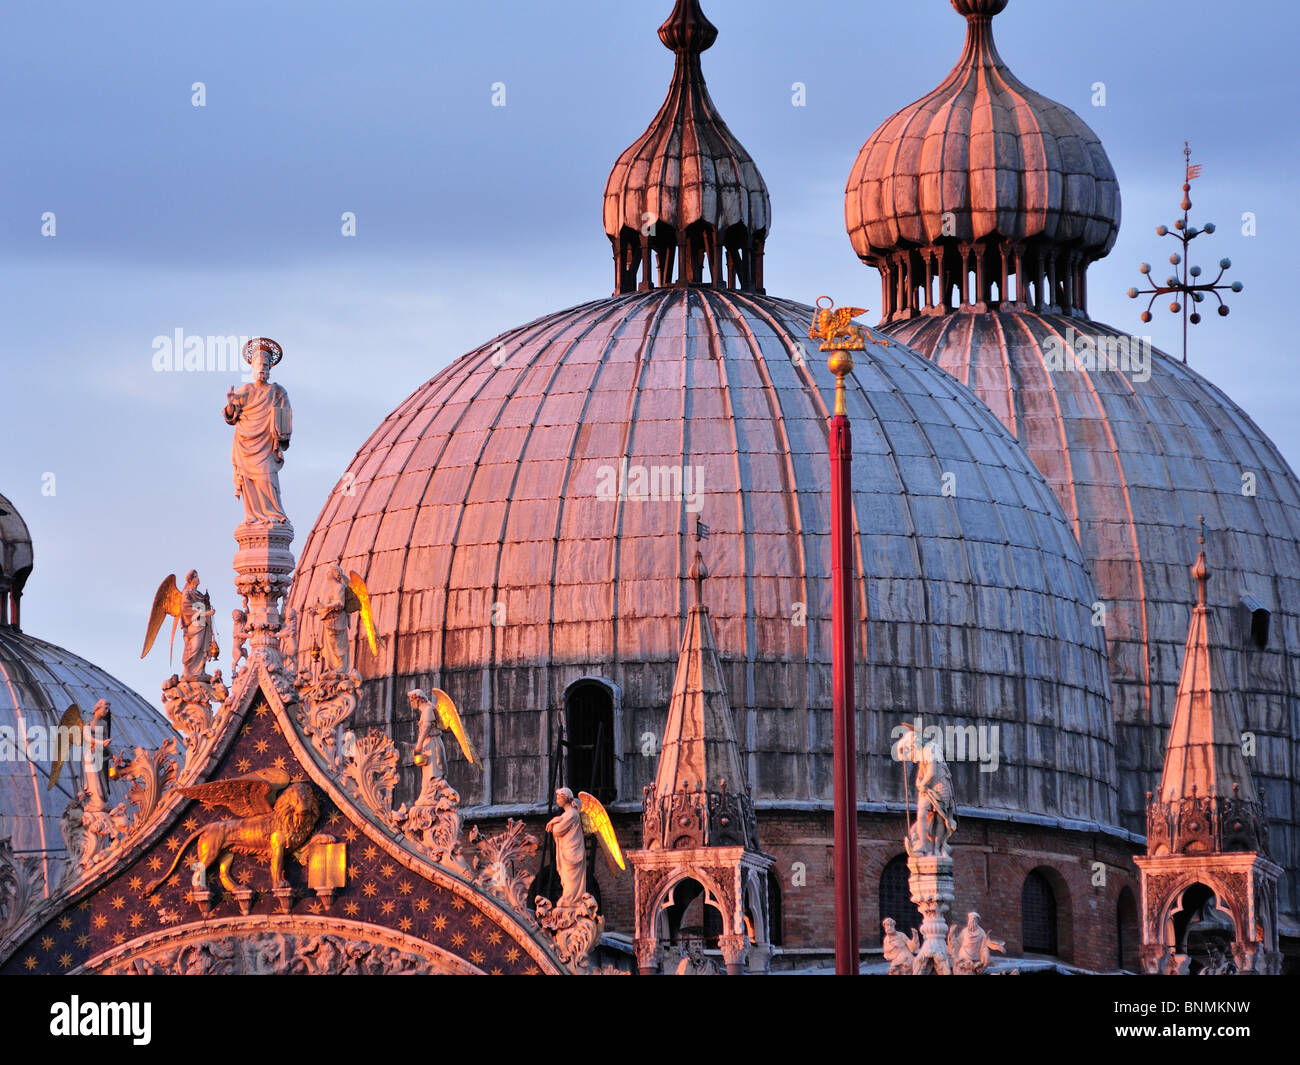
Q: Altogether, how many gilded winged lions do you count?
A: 2